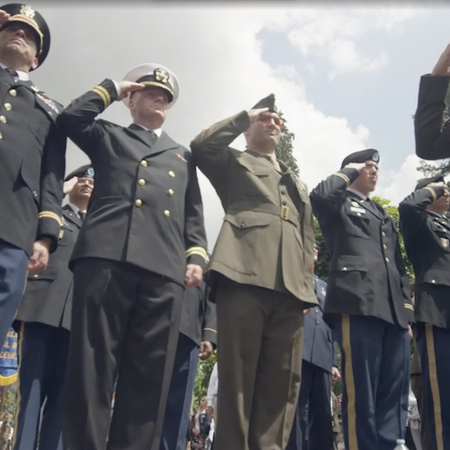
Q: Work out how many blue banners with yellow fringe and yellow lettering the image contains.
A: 1